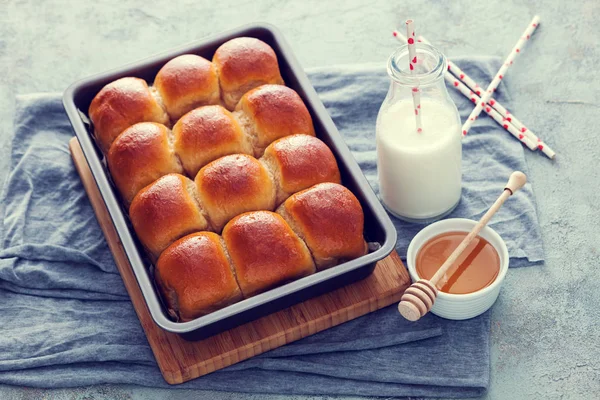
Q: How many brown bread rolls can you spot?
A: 12